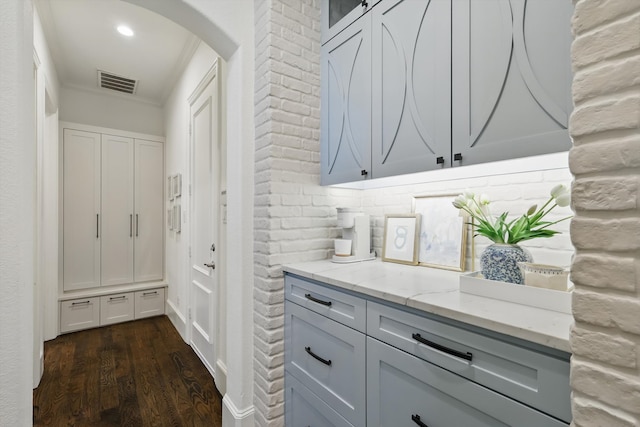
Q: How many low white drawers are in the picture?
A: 3